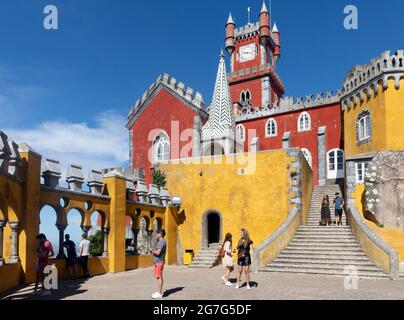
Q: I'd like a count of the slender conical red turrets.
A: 3